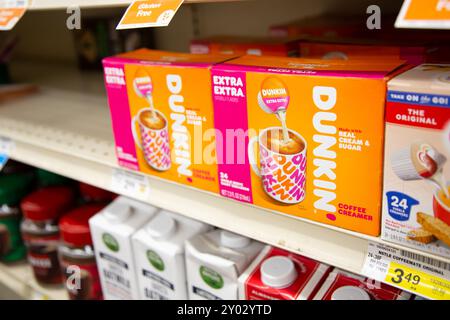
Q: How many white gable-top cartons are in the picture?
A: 3